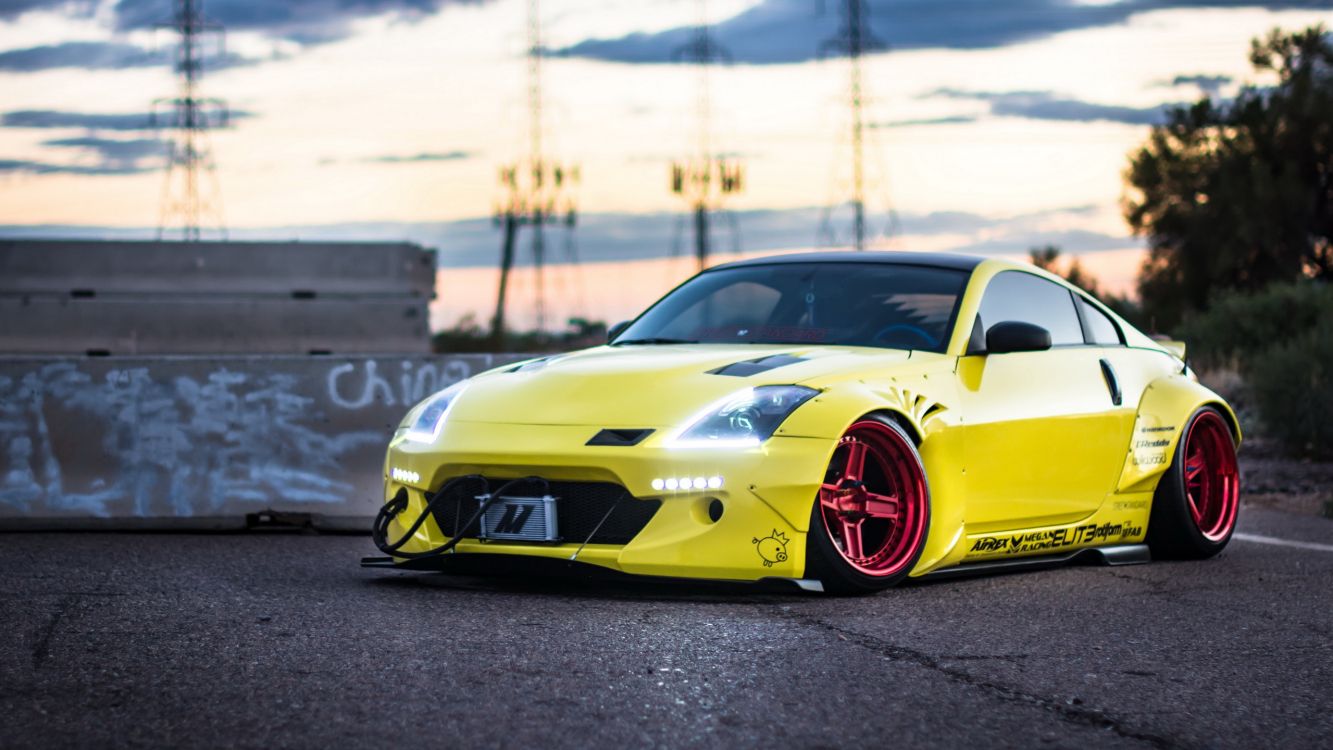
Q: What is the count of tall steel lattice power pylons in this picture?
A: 4